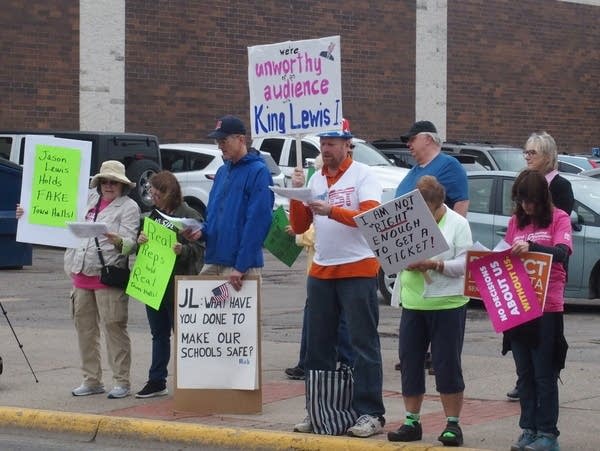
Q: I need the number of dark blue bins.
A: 1